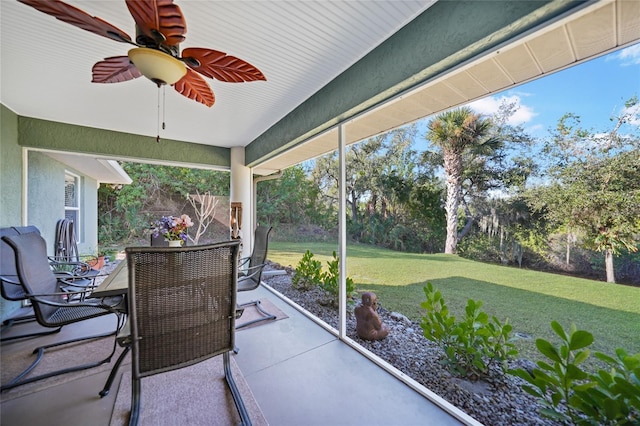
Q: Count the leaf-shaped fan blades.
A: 5